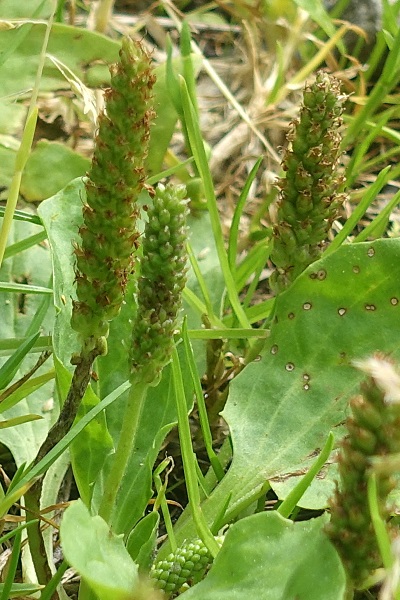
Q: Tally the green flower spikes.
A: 5